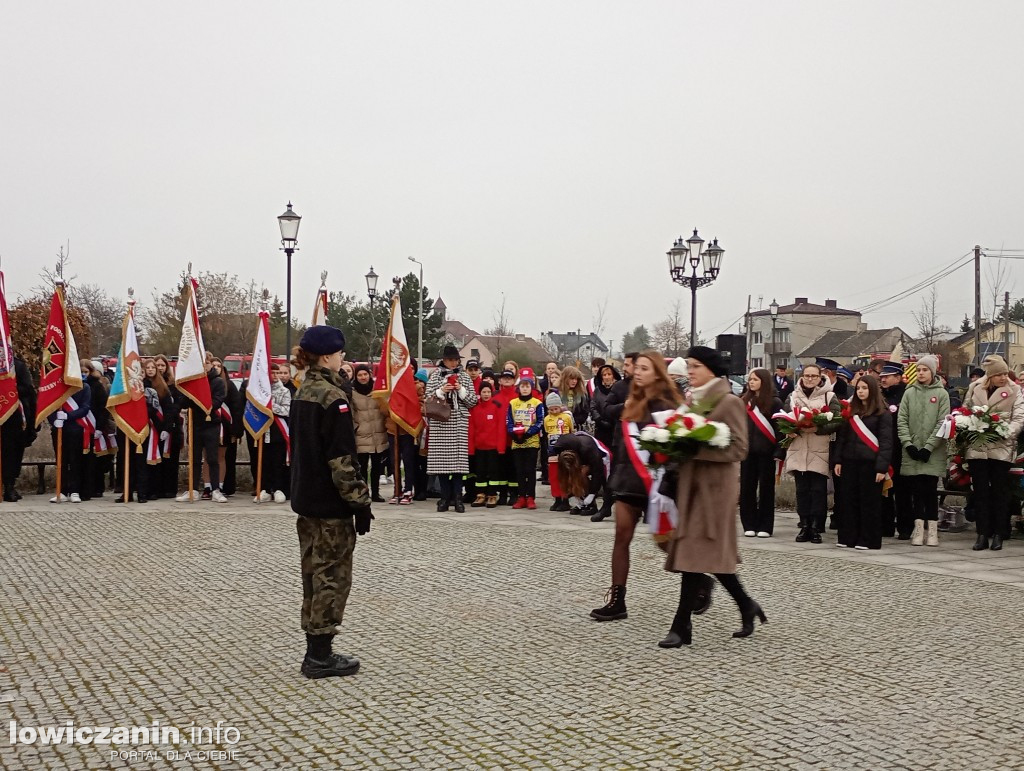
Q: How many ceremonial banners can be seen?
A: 7